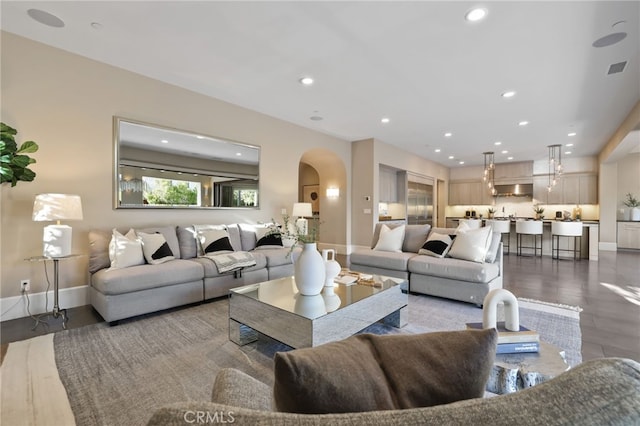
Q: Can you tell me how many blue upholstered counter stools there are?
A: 0